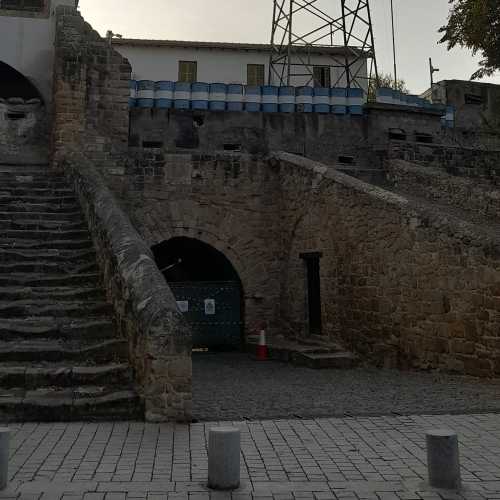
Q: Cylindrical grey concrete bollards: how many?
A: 3